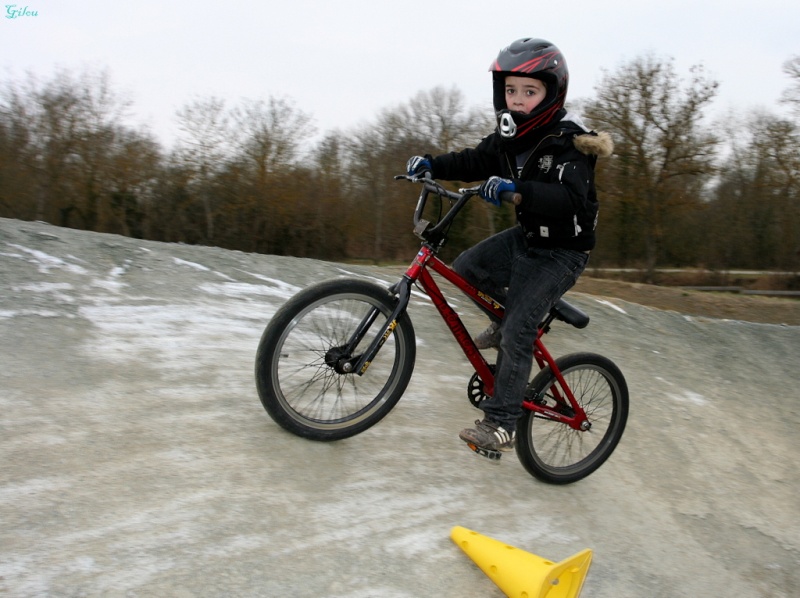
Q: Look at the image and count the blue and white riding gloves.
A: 2